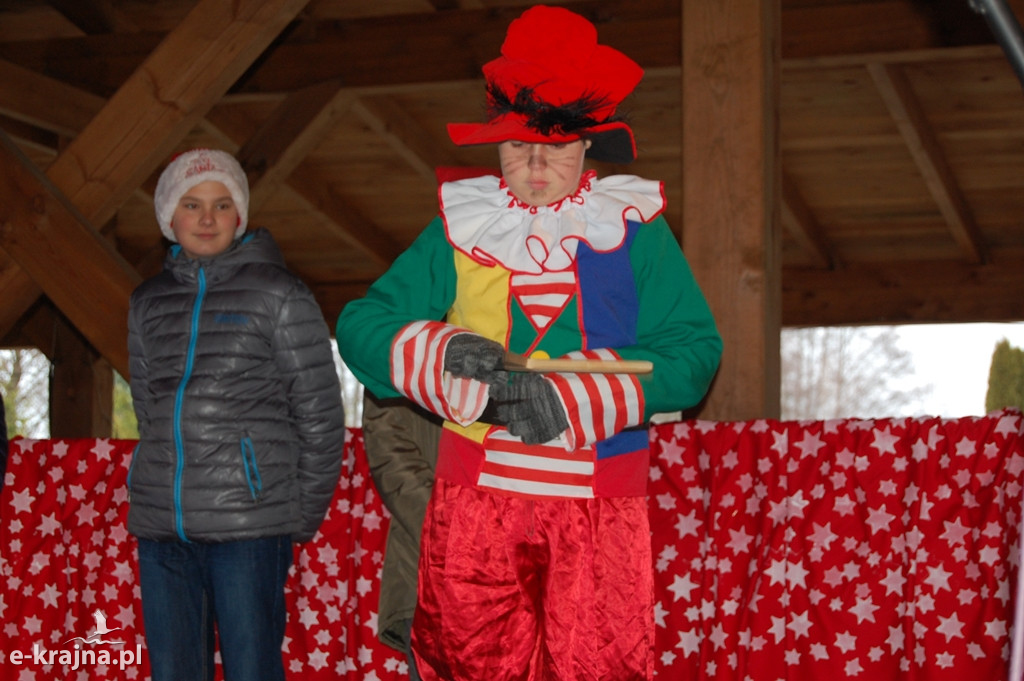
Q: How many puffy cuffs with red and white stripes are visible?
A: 2